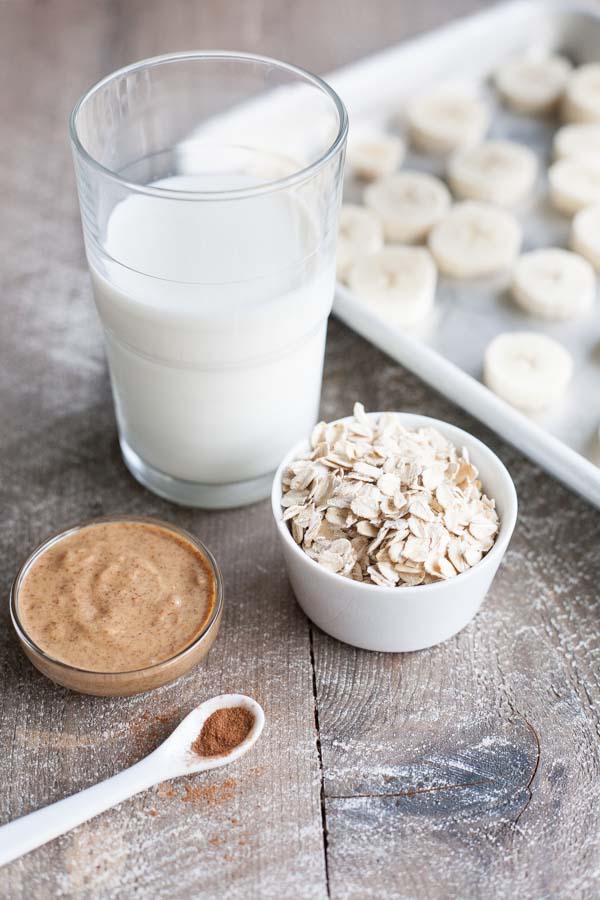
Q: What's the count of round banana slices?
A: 14